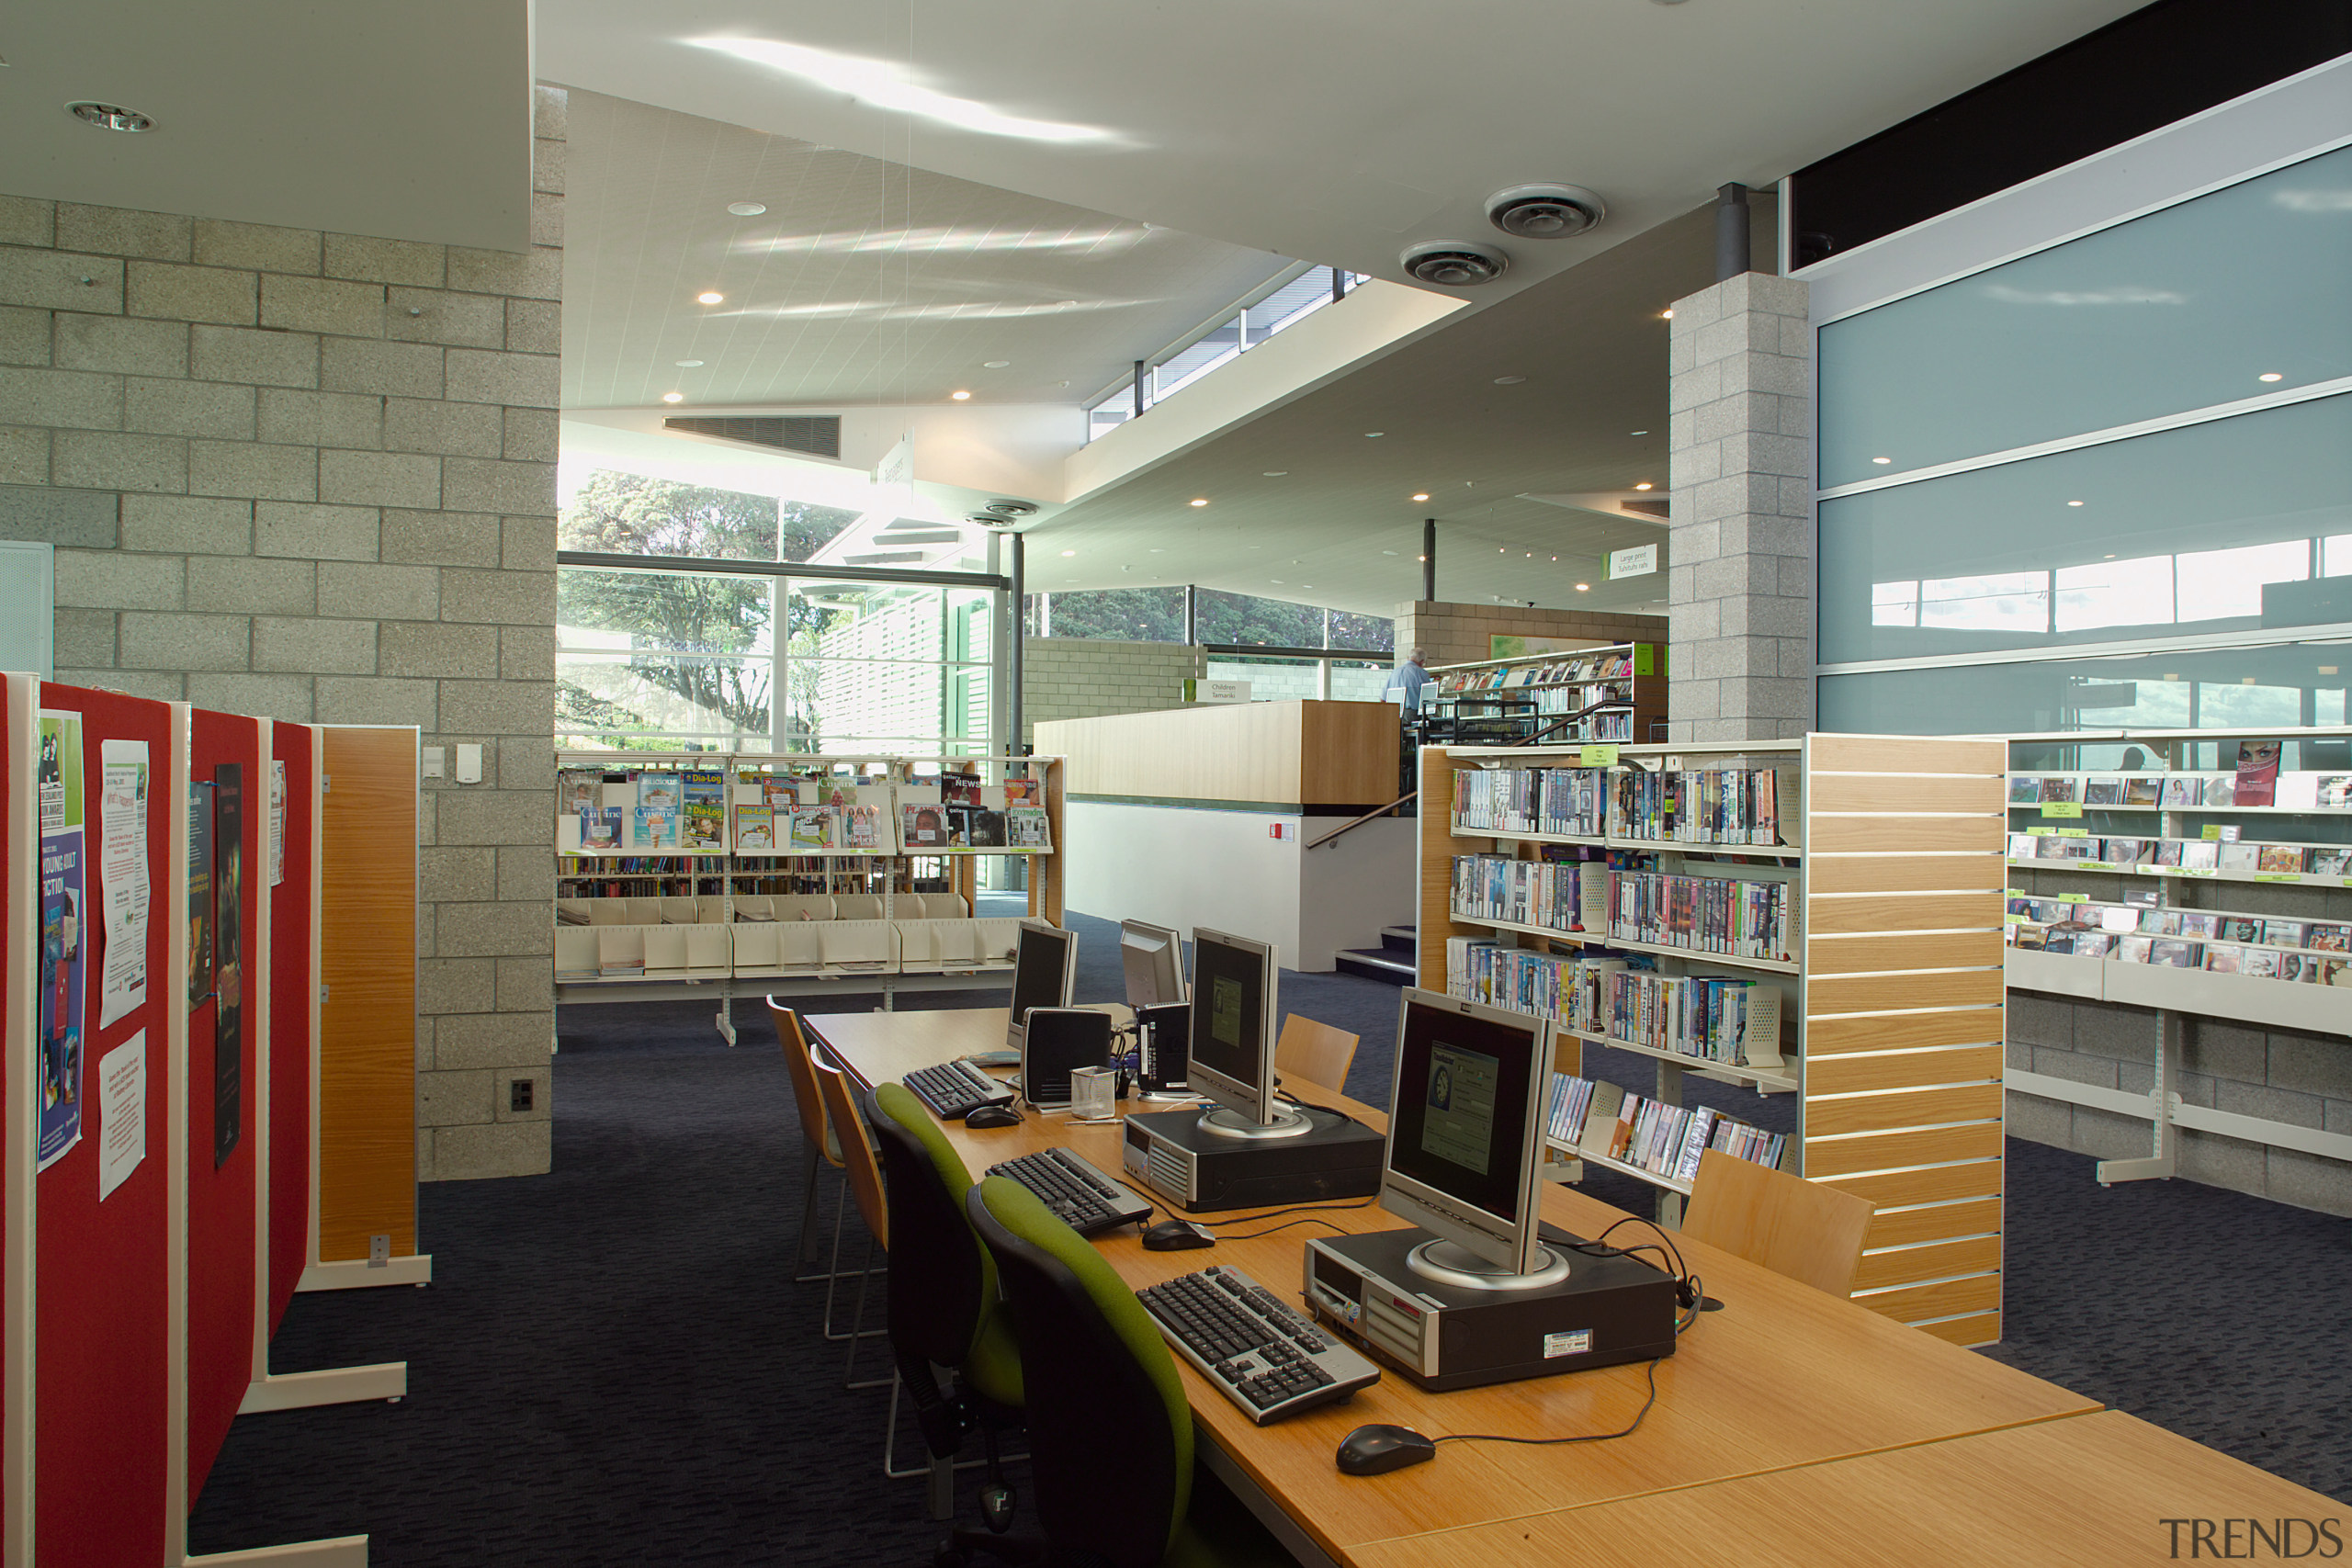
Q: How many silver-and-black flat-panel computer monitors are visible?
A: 4